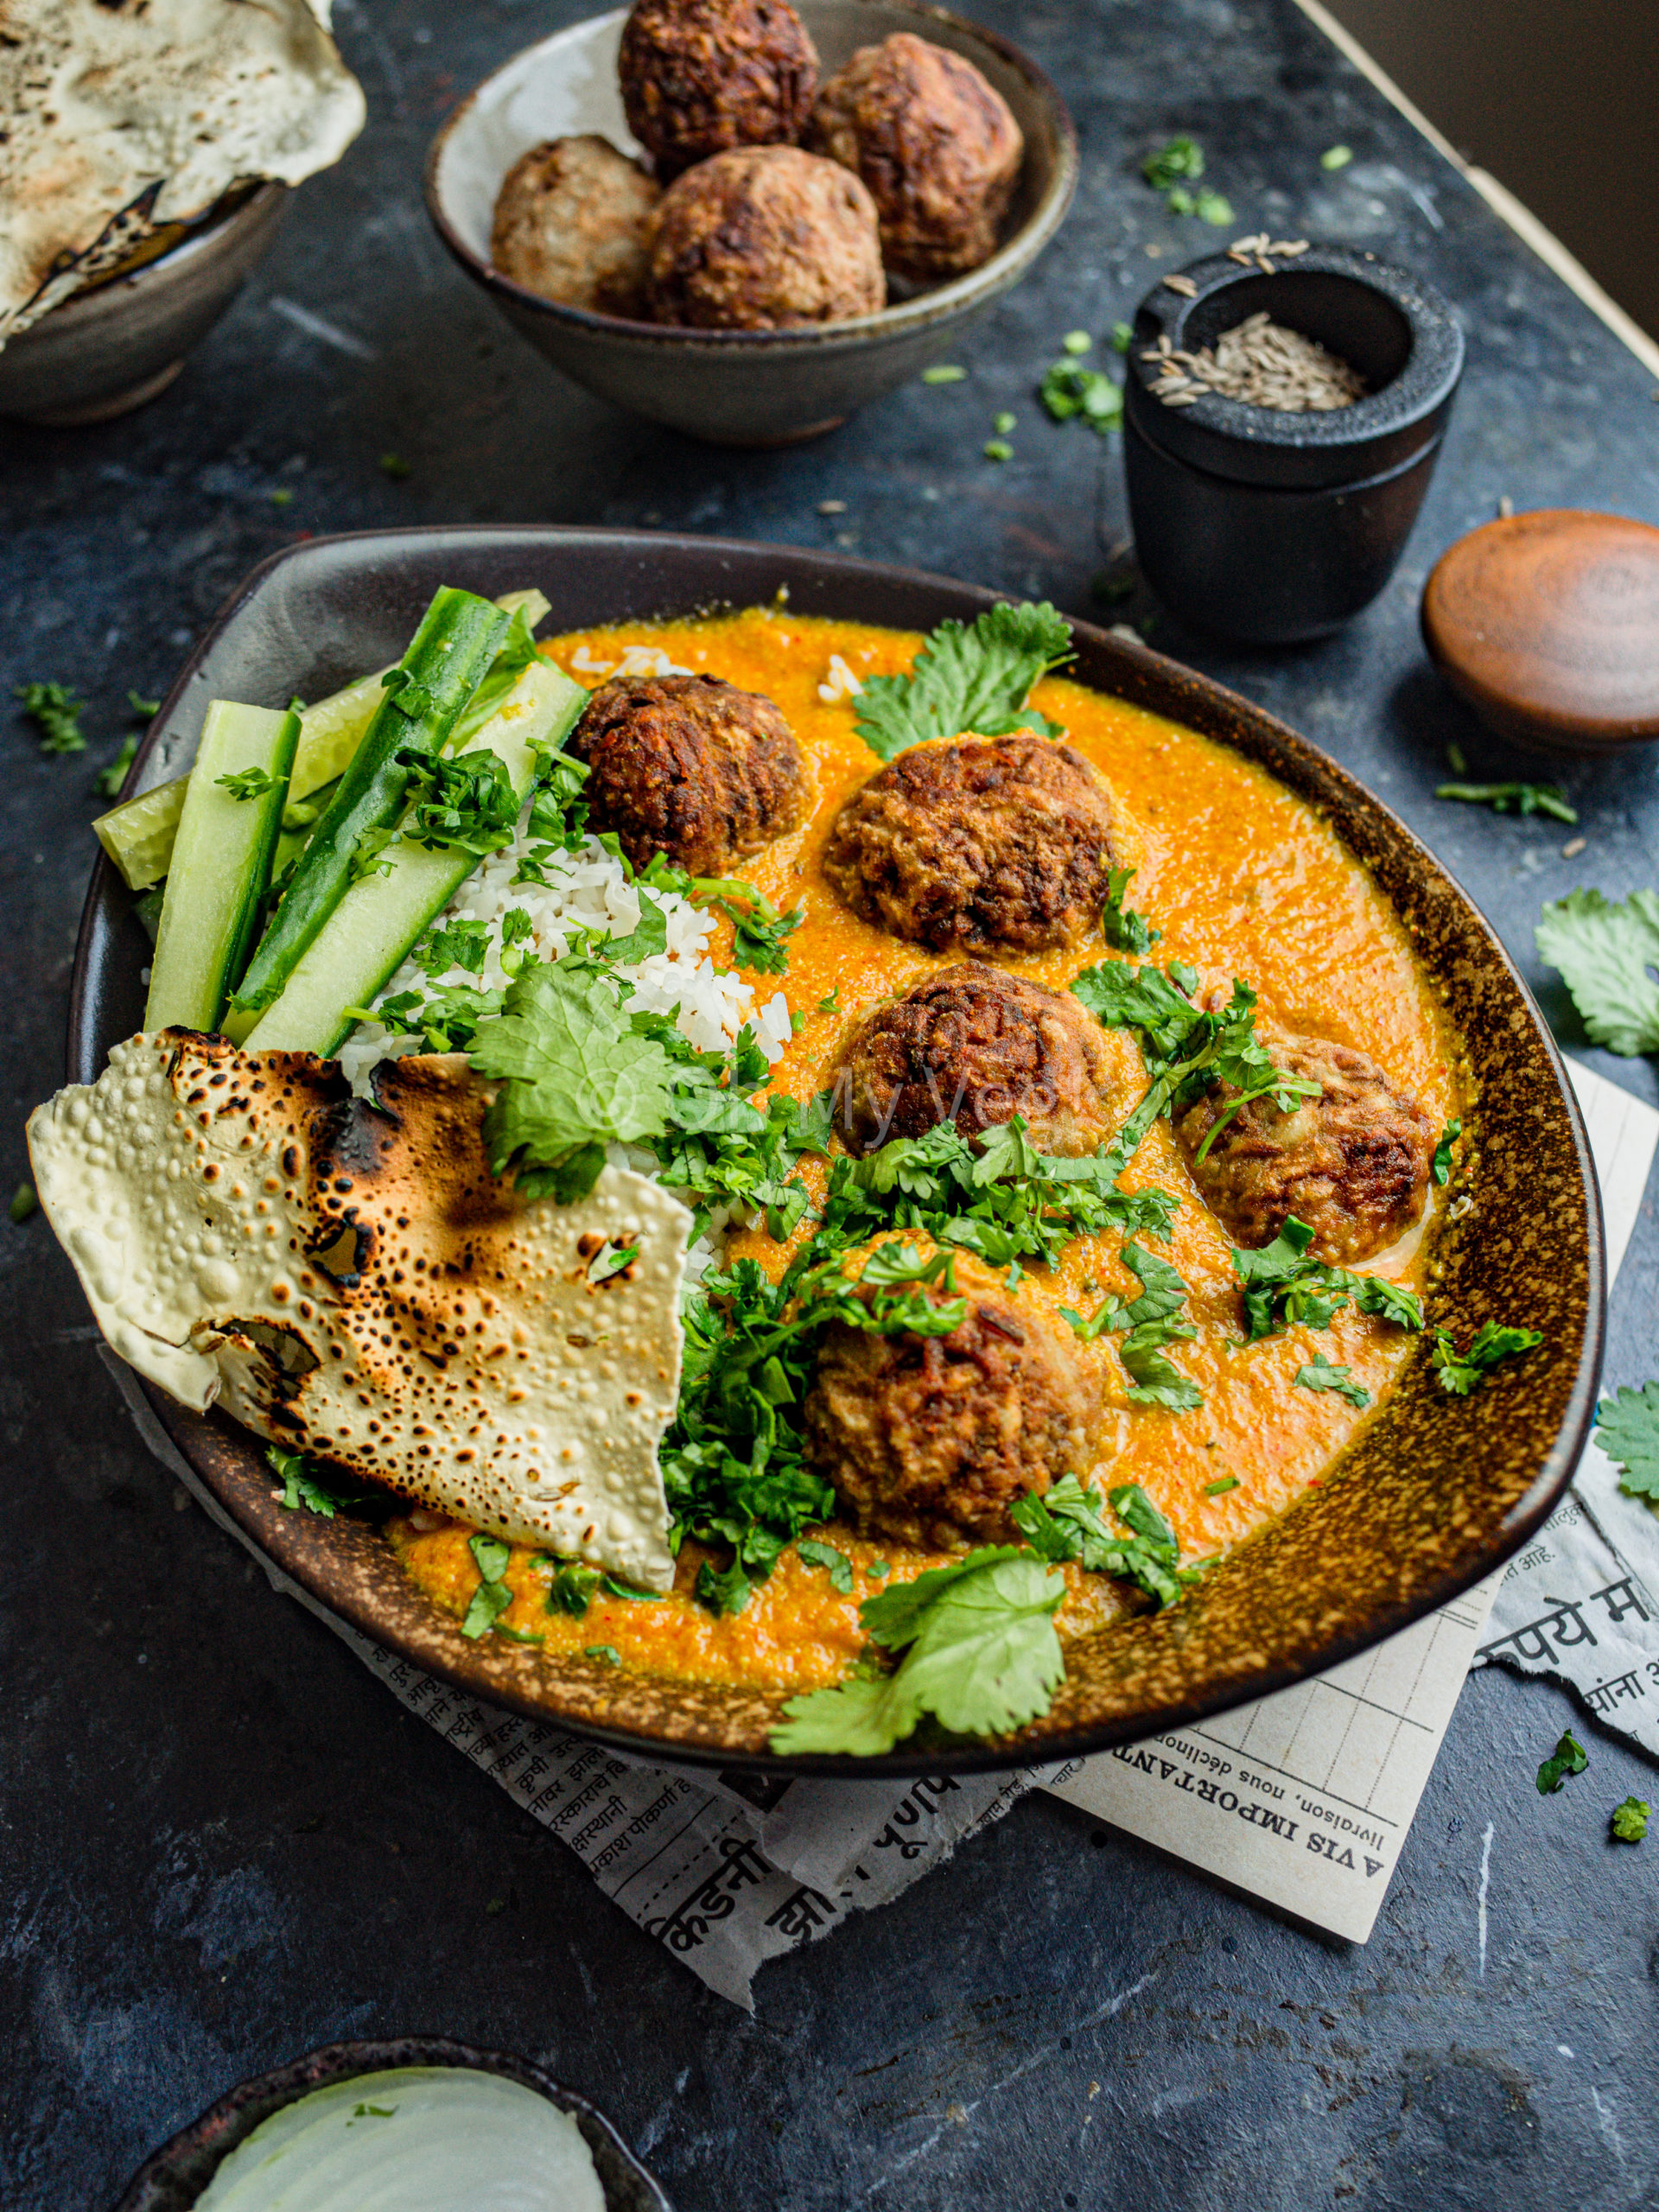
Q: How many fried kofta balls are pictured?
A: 9